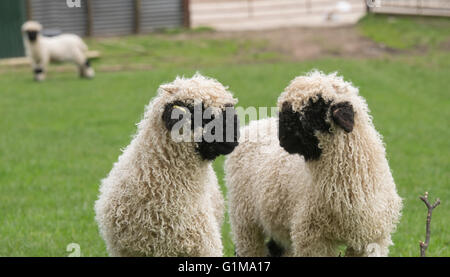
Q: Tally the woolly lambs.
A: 3